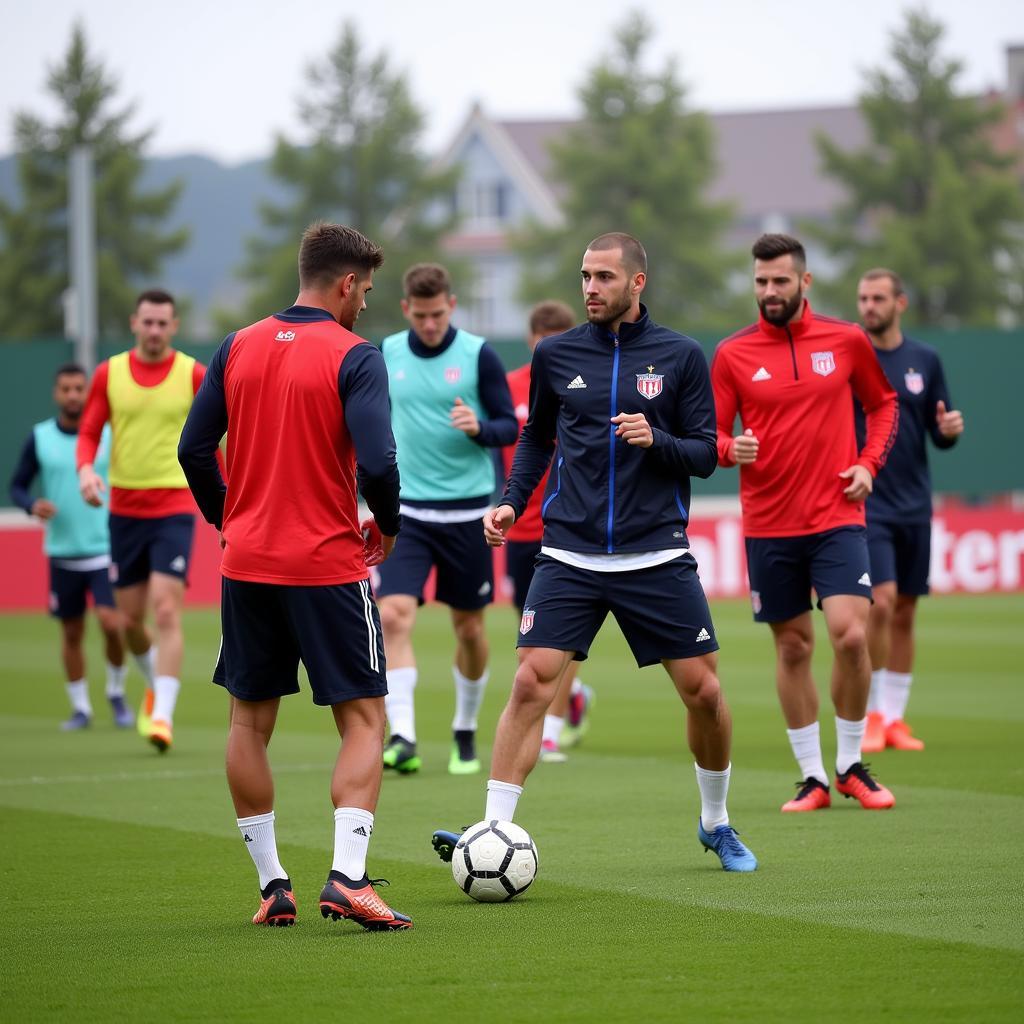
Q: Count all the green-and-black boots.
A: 2